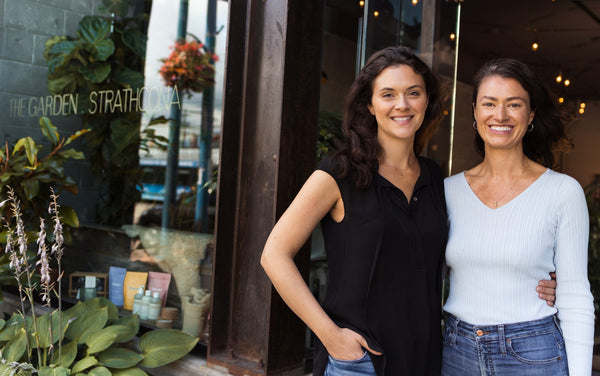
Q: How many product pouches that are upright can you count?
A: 3